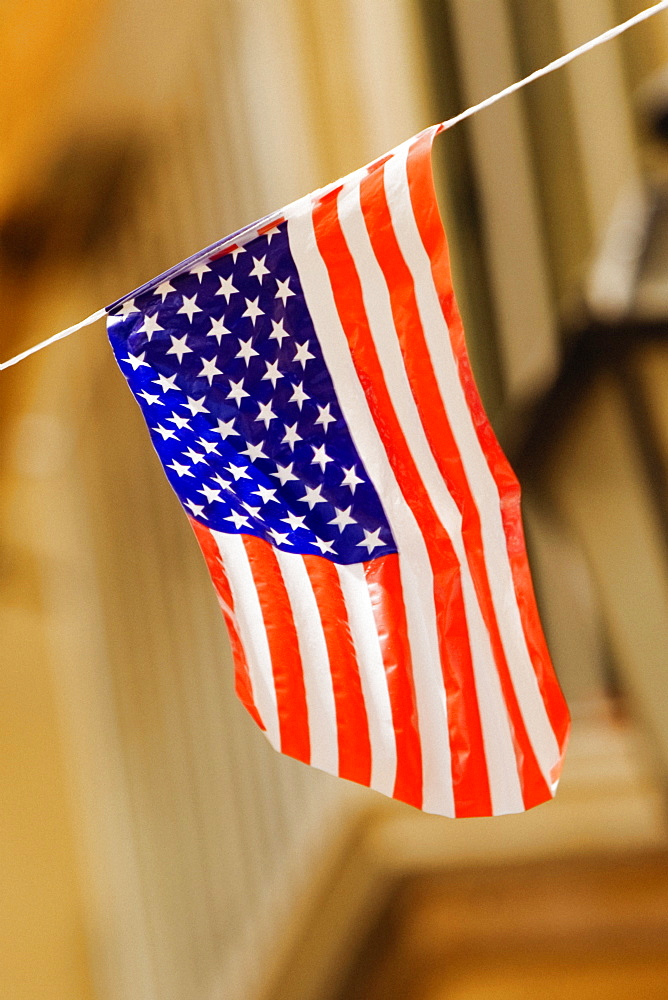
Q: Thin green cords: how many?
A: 0